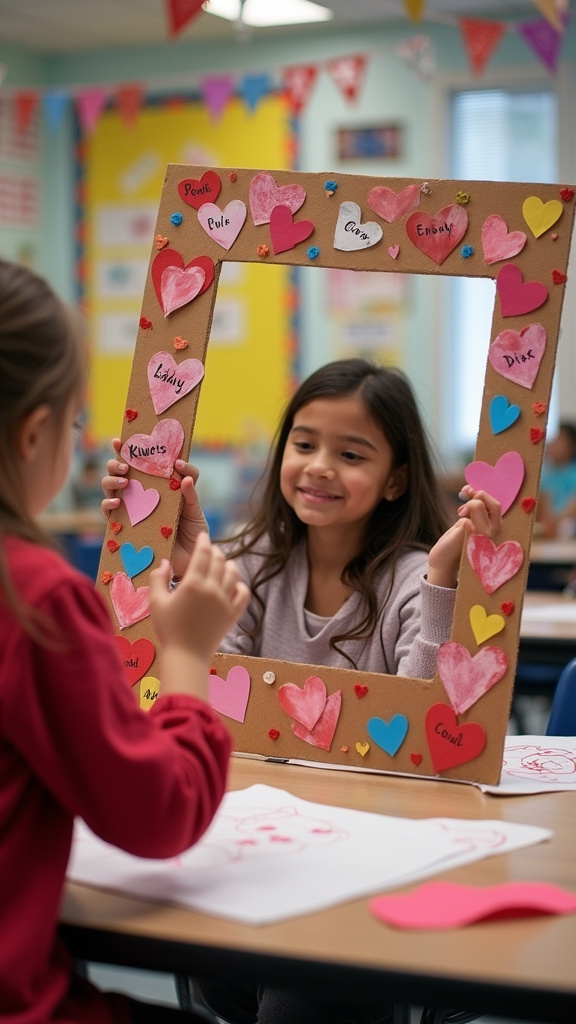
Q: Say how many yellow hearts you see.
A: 4